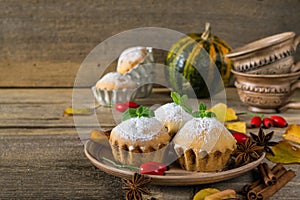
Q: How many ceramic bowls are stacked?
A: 2